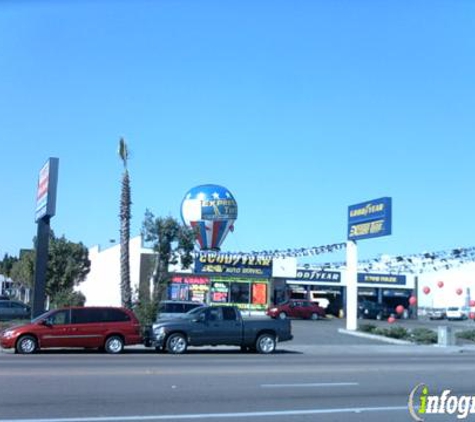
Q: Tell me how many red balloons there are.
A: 8